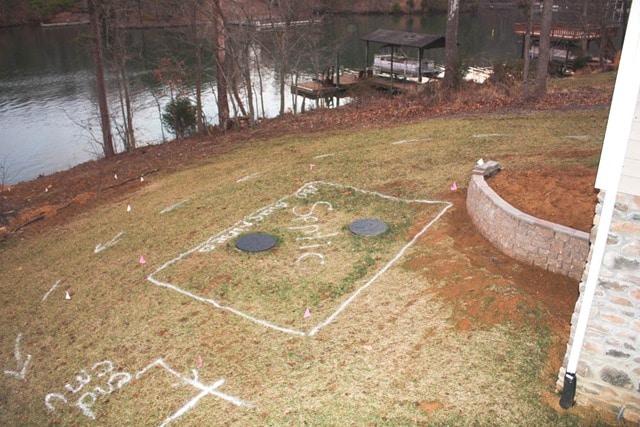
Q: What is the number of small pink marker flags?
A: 5